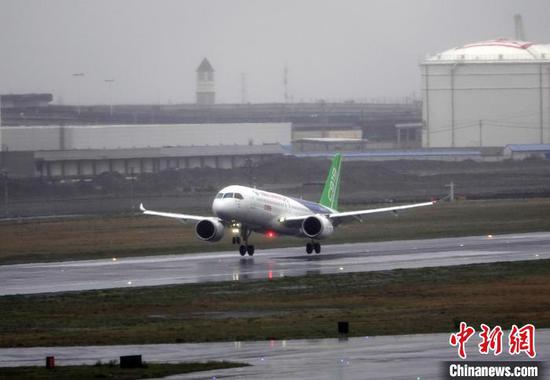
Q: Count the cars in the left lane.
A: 0